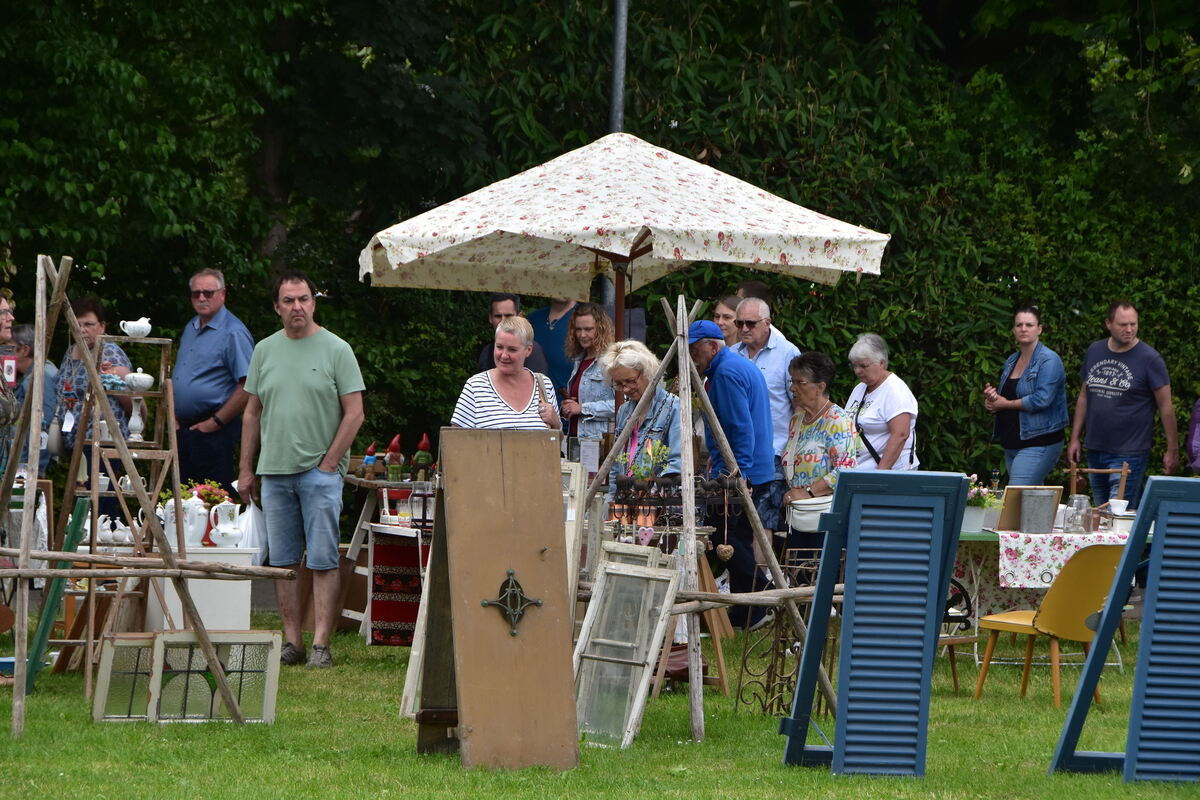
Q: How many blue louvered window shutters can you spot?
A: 2